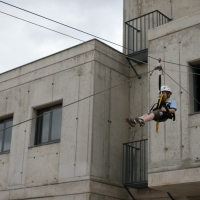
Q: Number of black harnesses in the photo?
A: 1